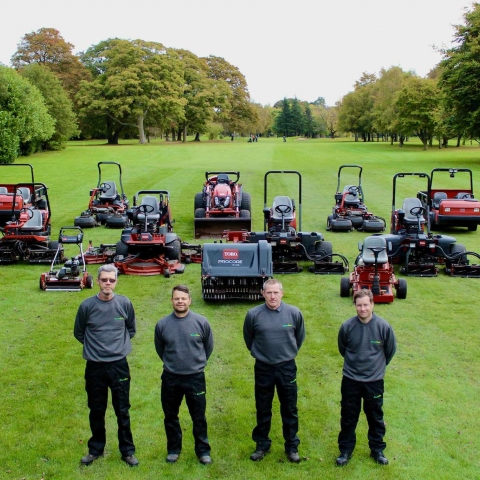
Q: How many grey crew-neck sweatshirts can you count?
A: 4